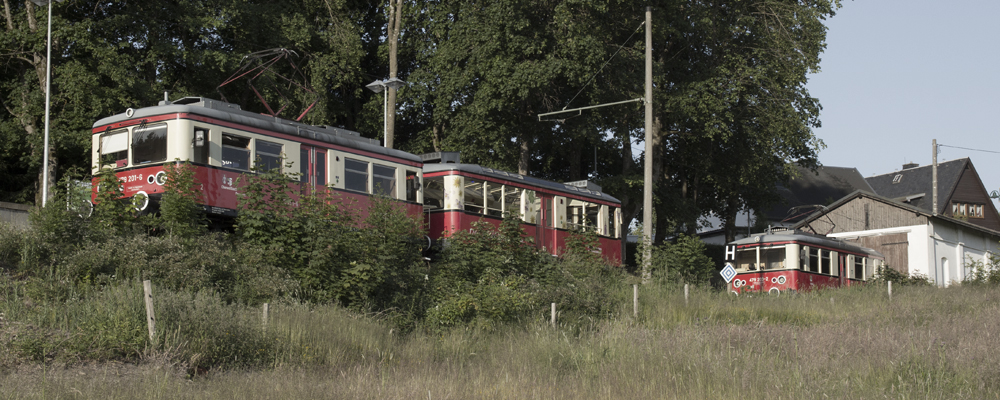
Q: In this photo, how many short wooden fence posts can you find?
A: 6